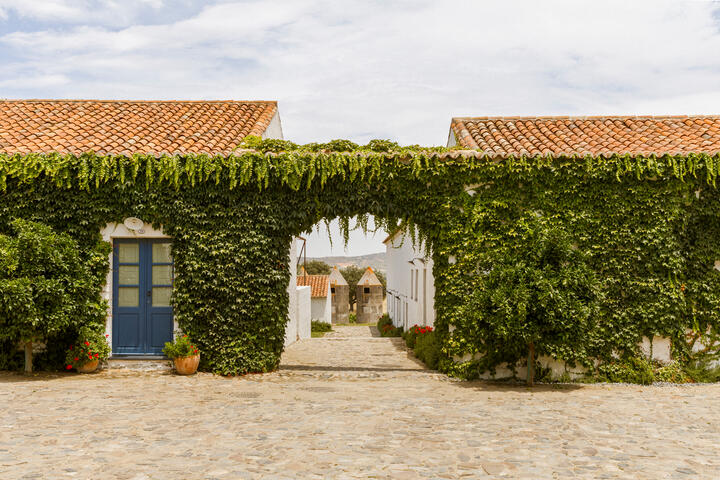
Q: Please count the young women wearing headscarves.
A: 0